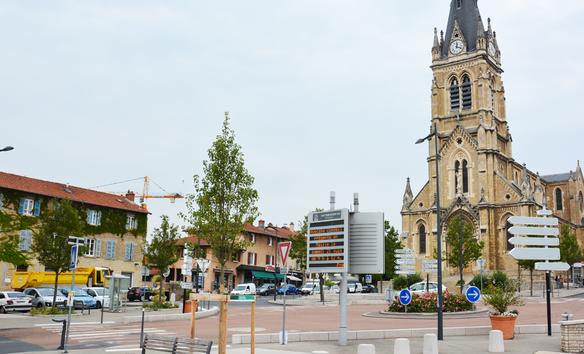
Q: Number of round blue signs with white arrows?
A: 2